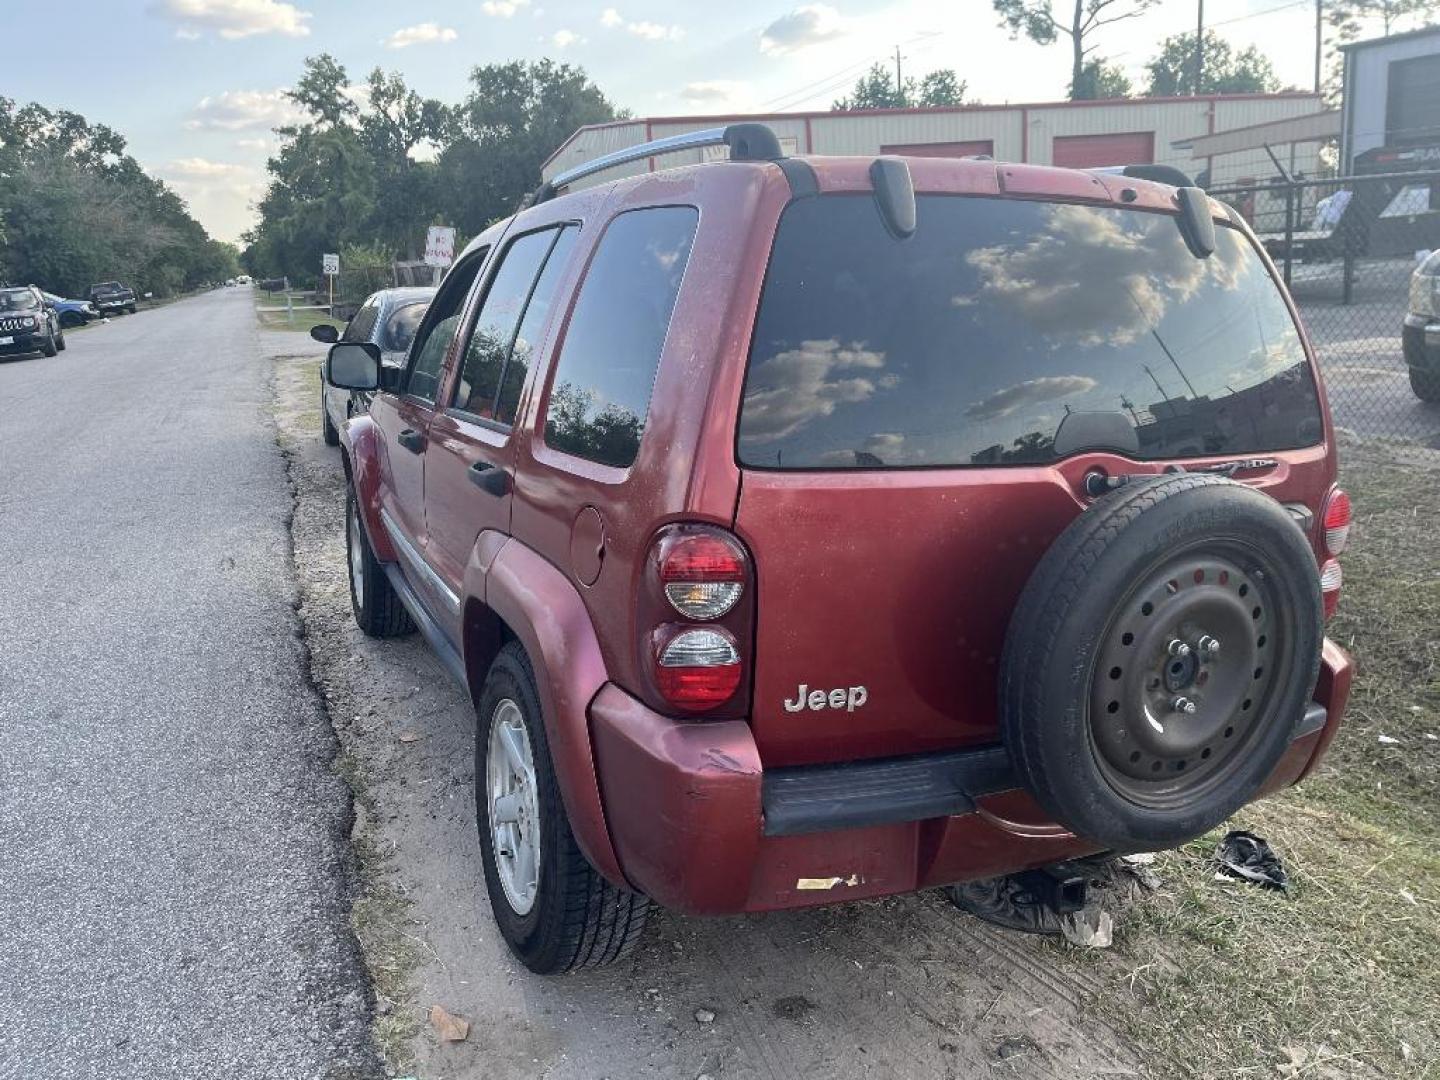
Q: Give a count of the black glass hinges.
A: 2